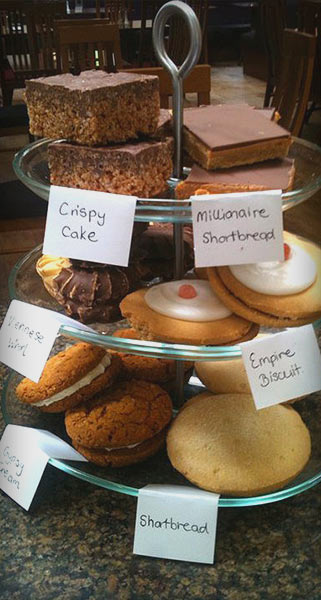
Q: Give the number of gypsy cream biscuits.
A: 3